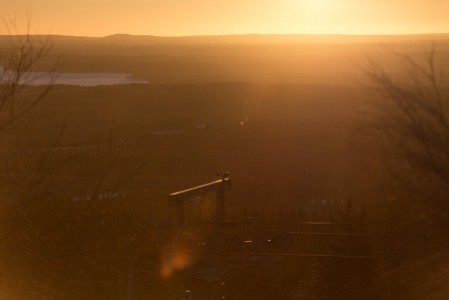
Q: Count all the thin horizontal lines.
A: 3